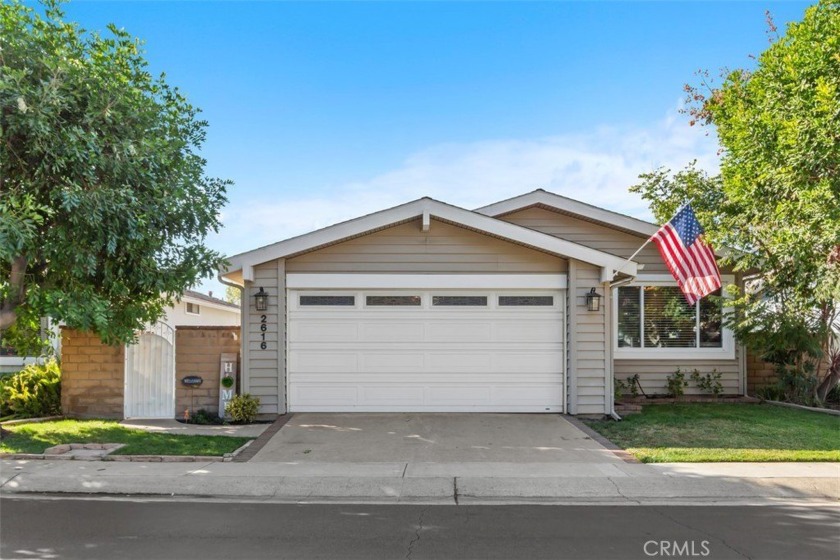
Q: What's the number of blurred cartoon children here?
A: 0